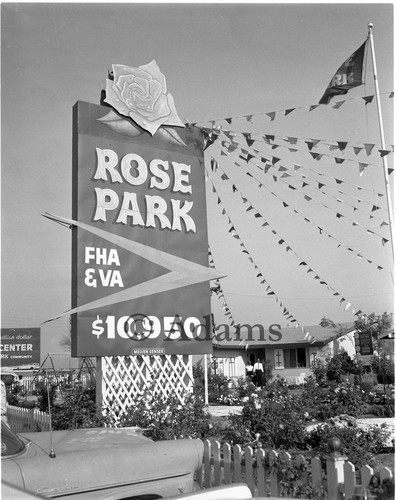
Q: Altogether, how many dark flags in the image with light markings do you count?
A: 1